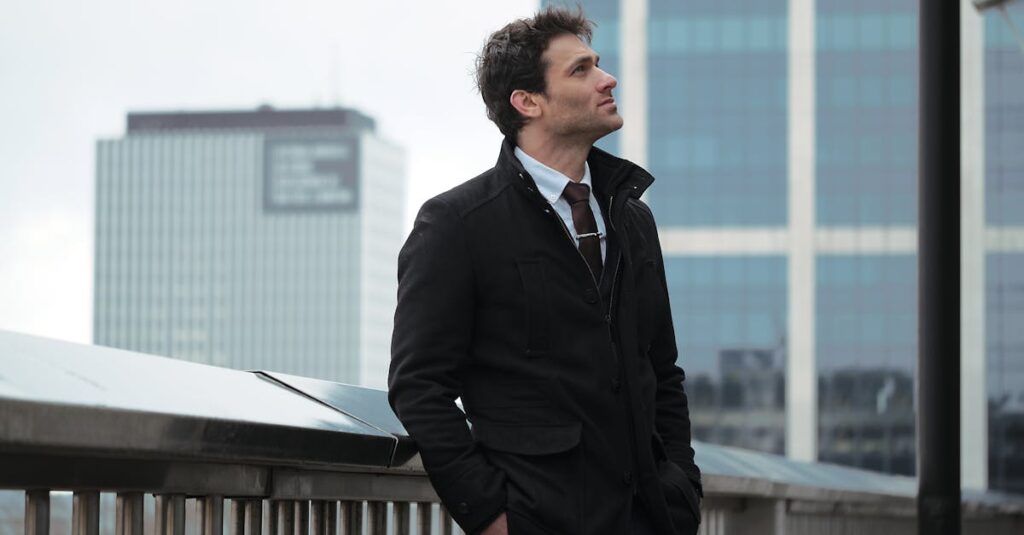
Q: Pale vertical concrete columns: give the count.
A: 3